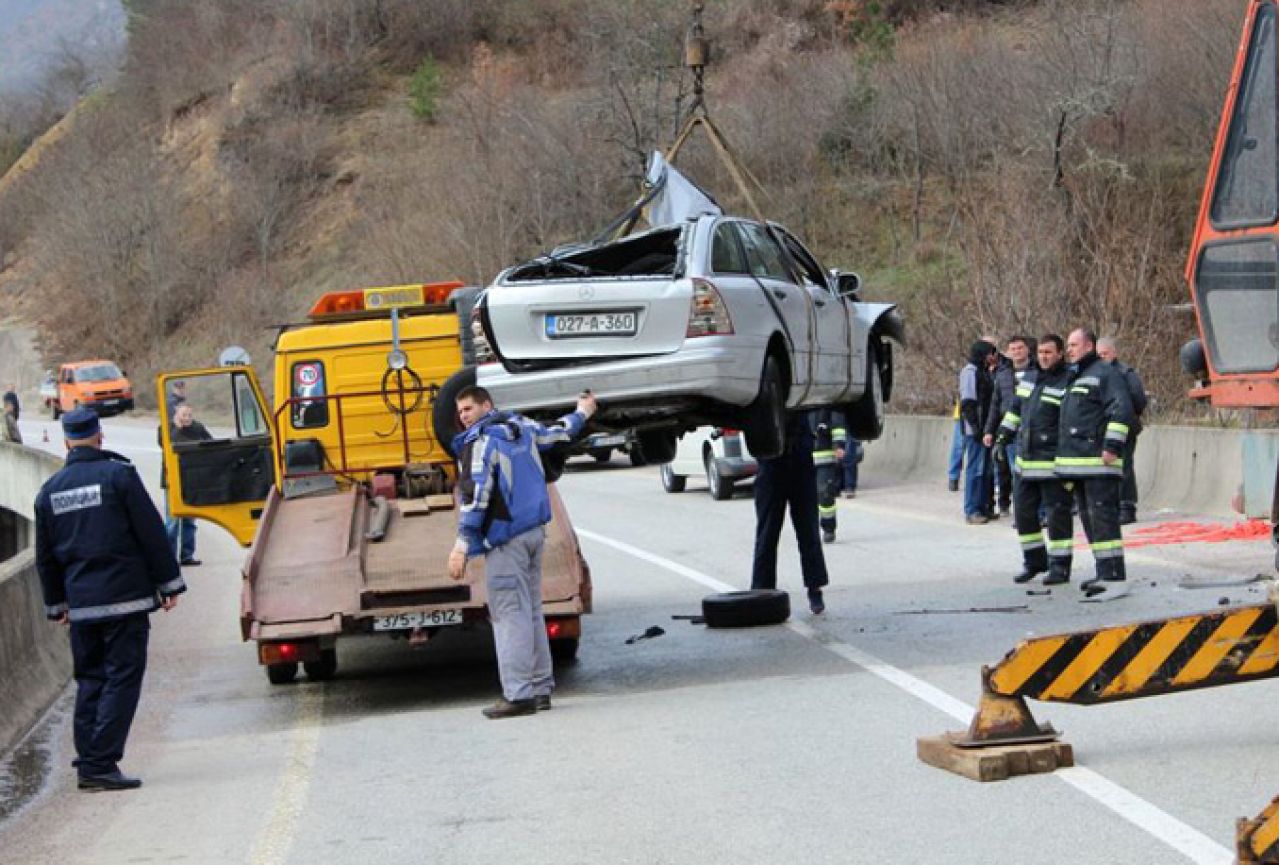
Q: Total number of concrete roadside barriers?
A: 2